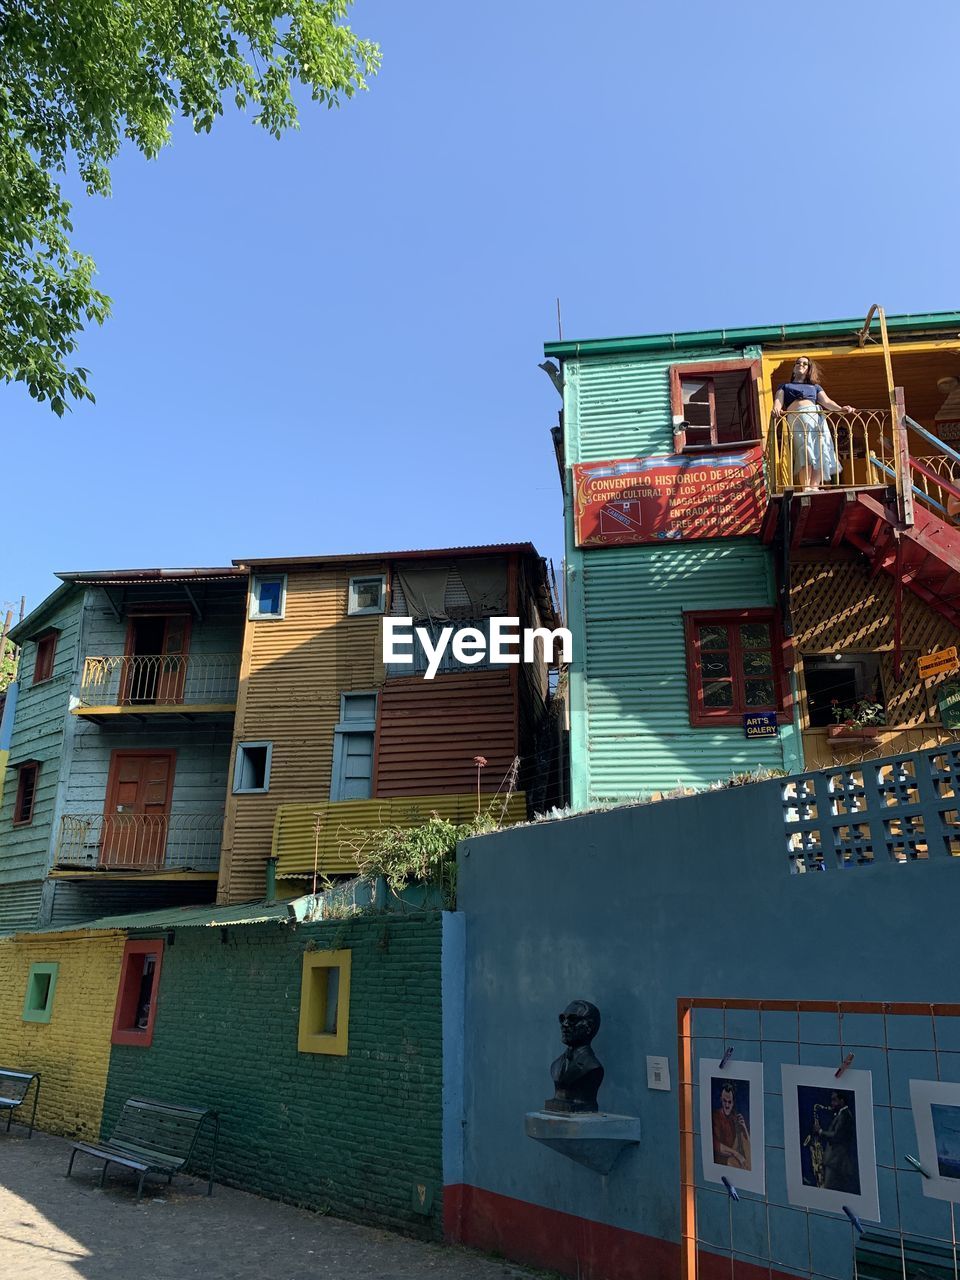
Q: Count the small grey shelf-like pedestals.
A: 1